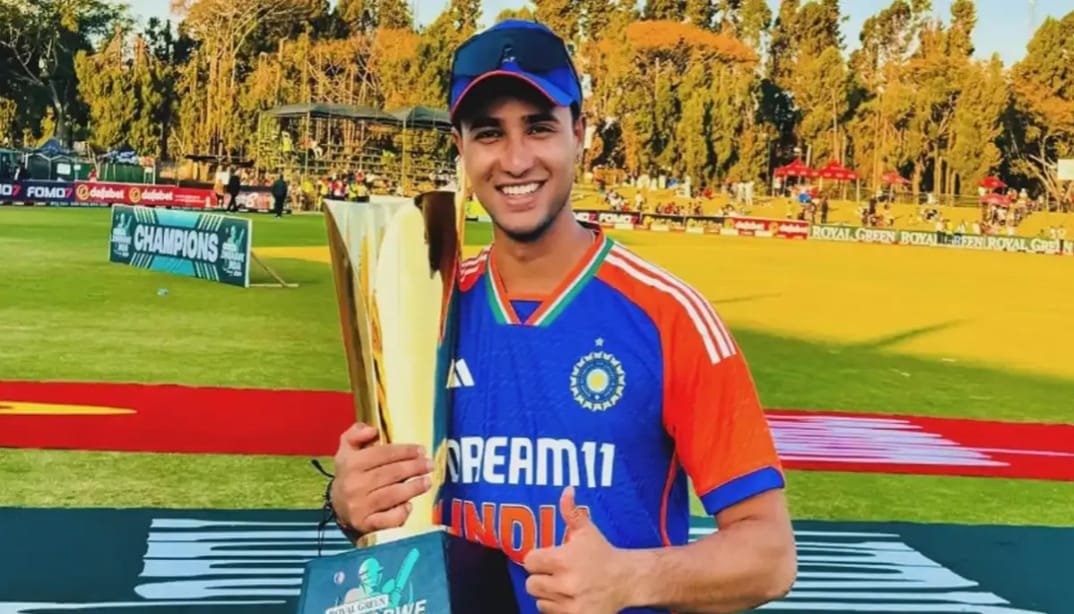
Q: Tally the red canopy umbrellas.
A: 5